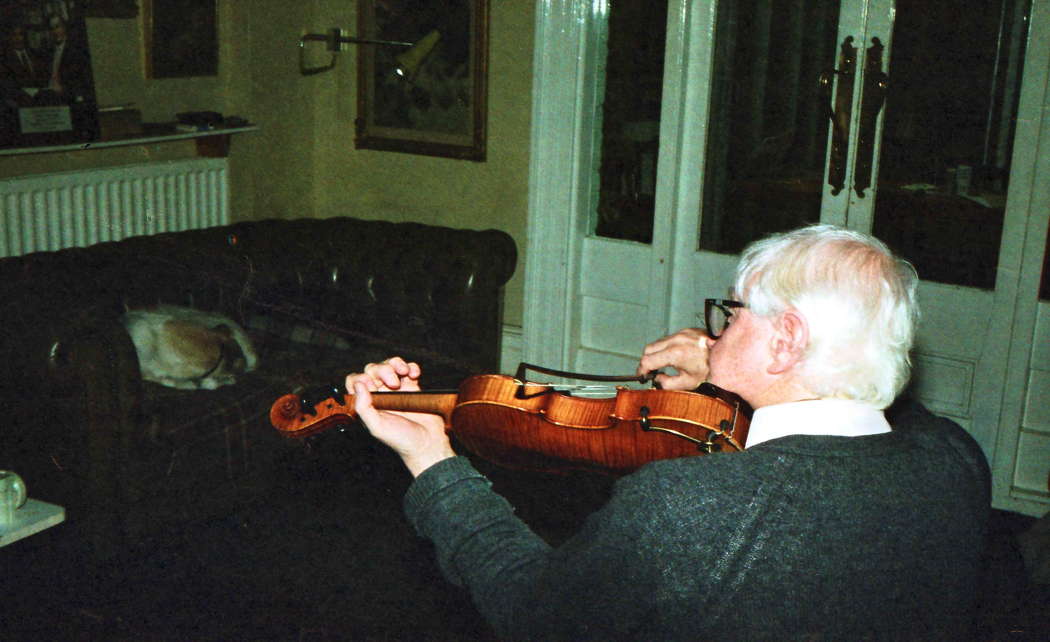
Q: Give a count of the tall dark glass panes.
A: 3